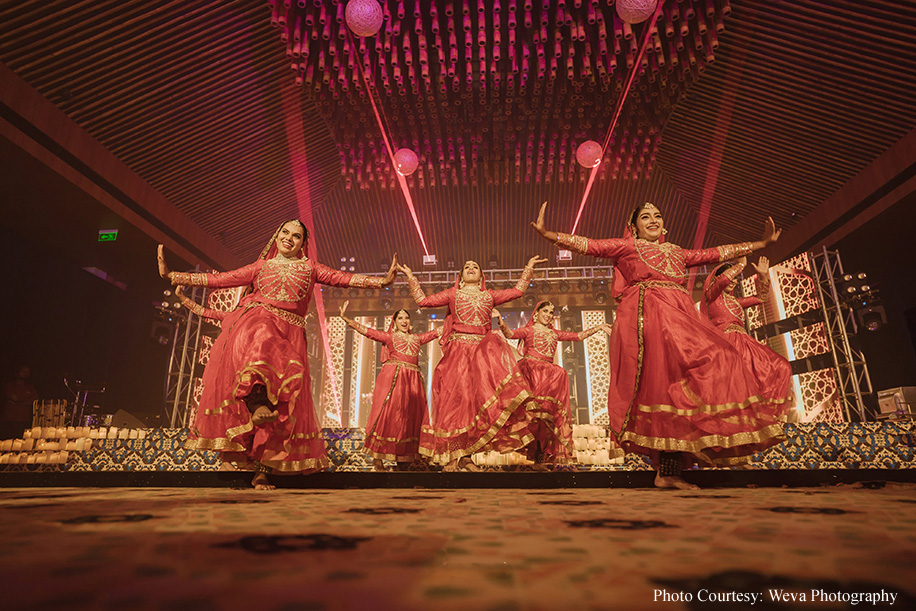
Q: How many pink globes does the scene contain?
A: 4